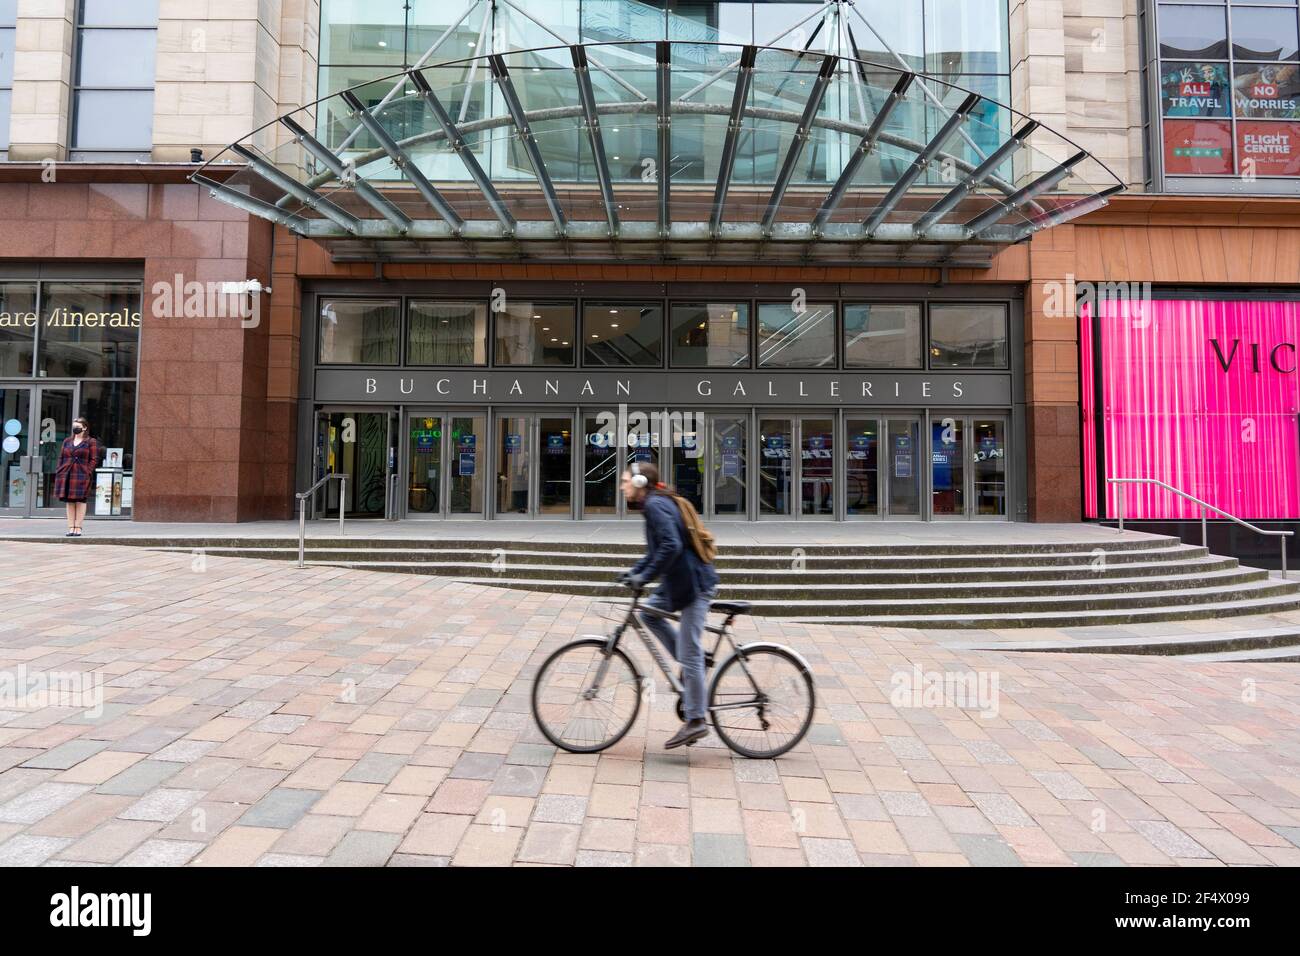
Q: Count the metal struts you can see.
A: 15